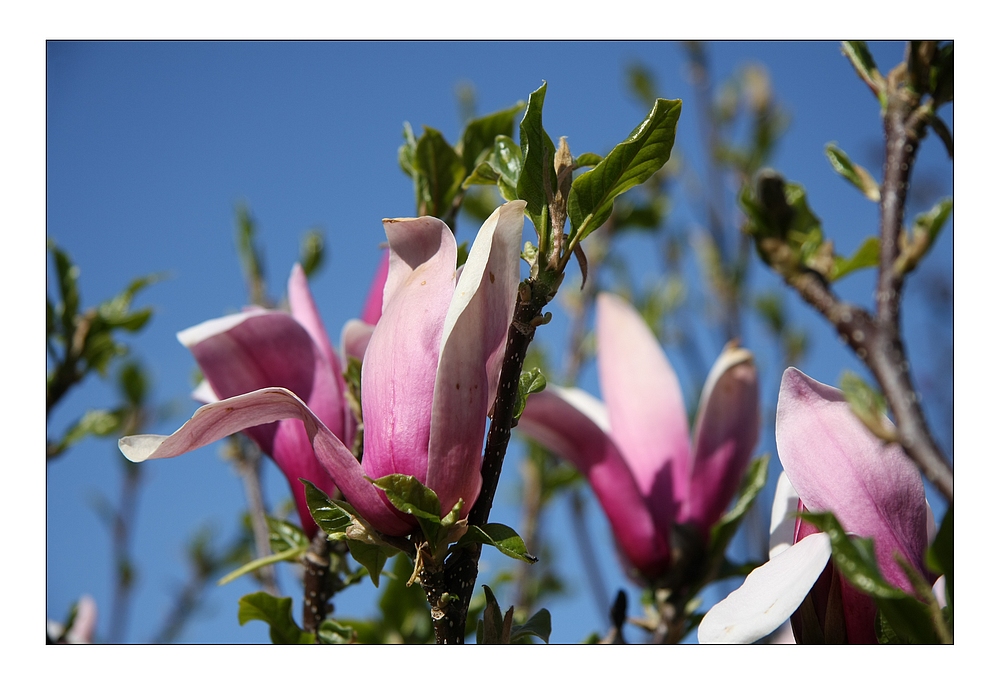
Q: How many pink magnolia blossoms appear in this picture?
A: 4